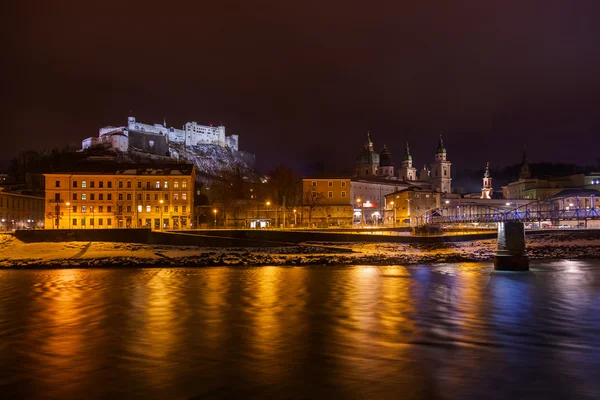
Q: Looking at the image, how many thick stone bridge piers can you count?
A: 1